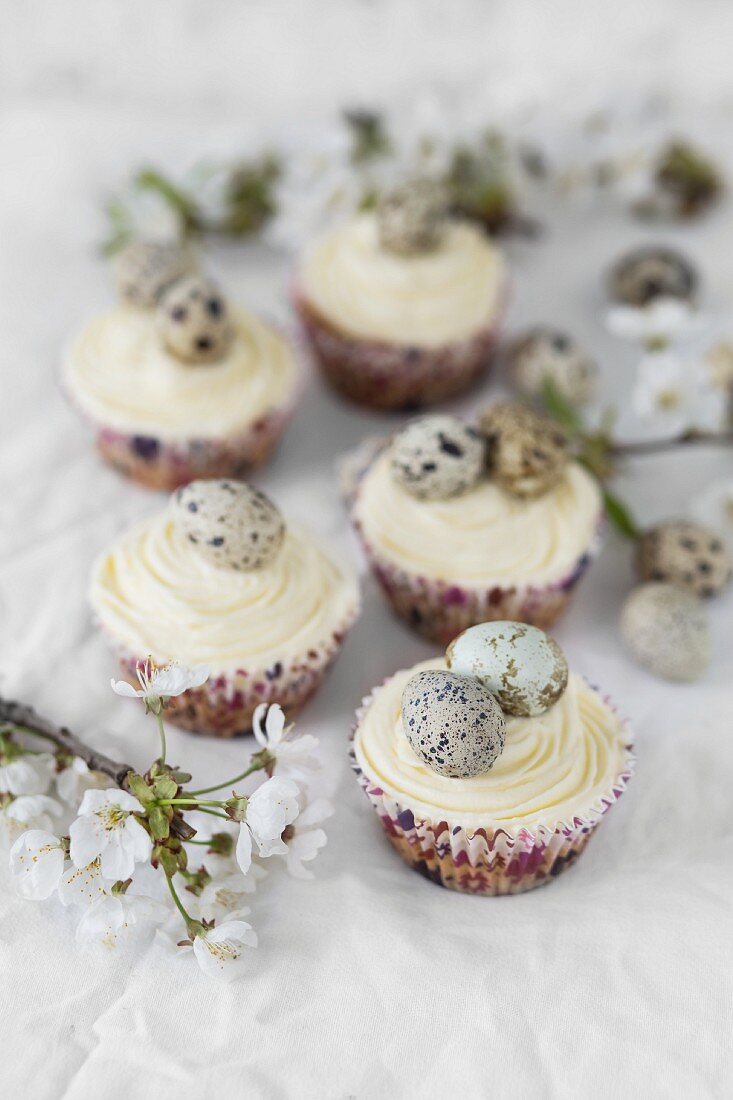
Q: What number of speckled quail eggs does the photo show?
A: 12